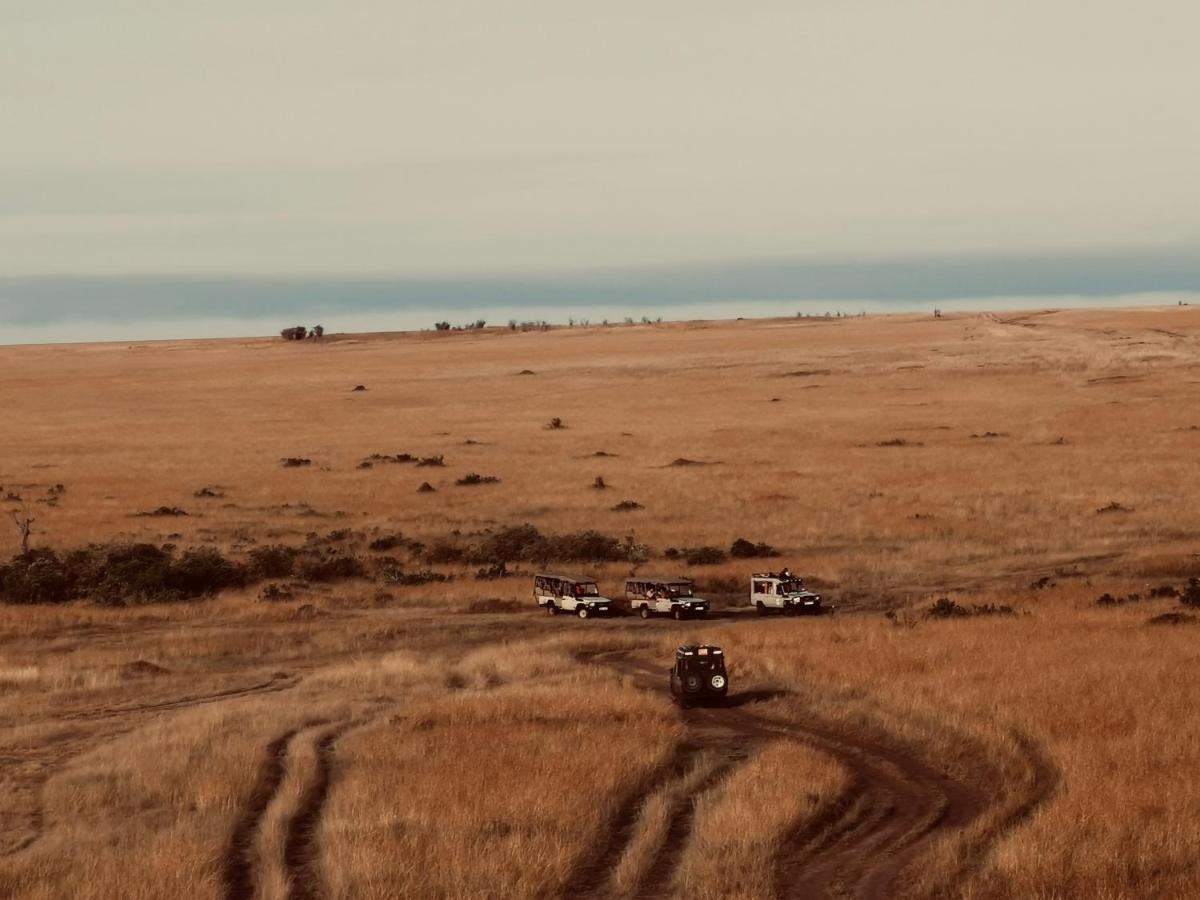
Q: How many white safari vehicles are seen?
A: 3